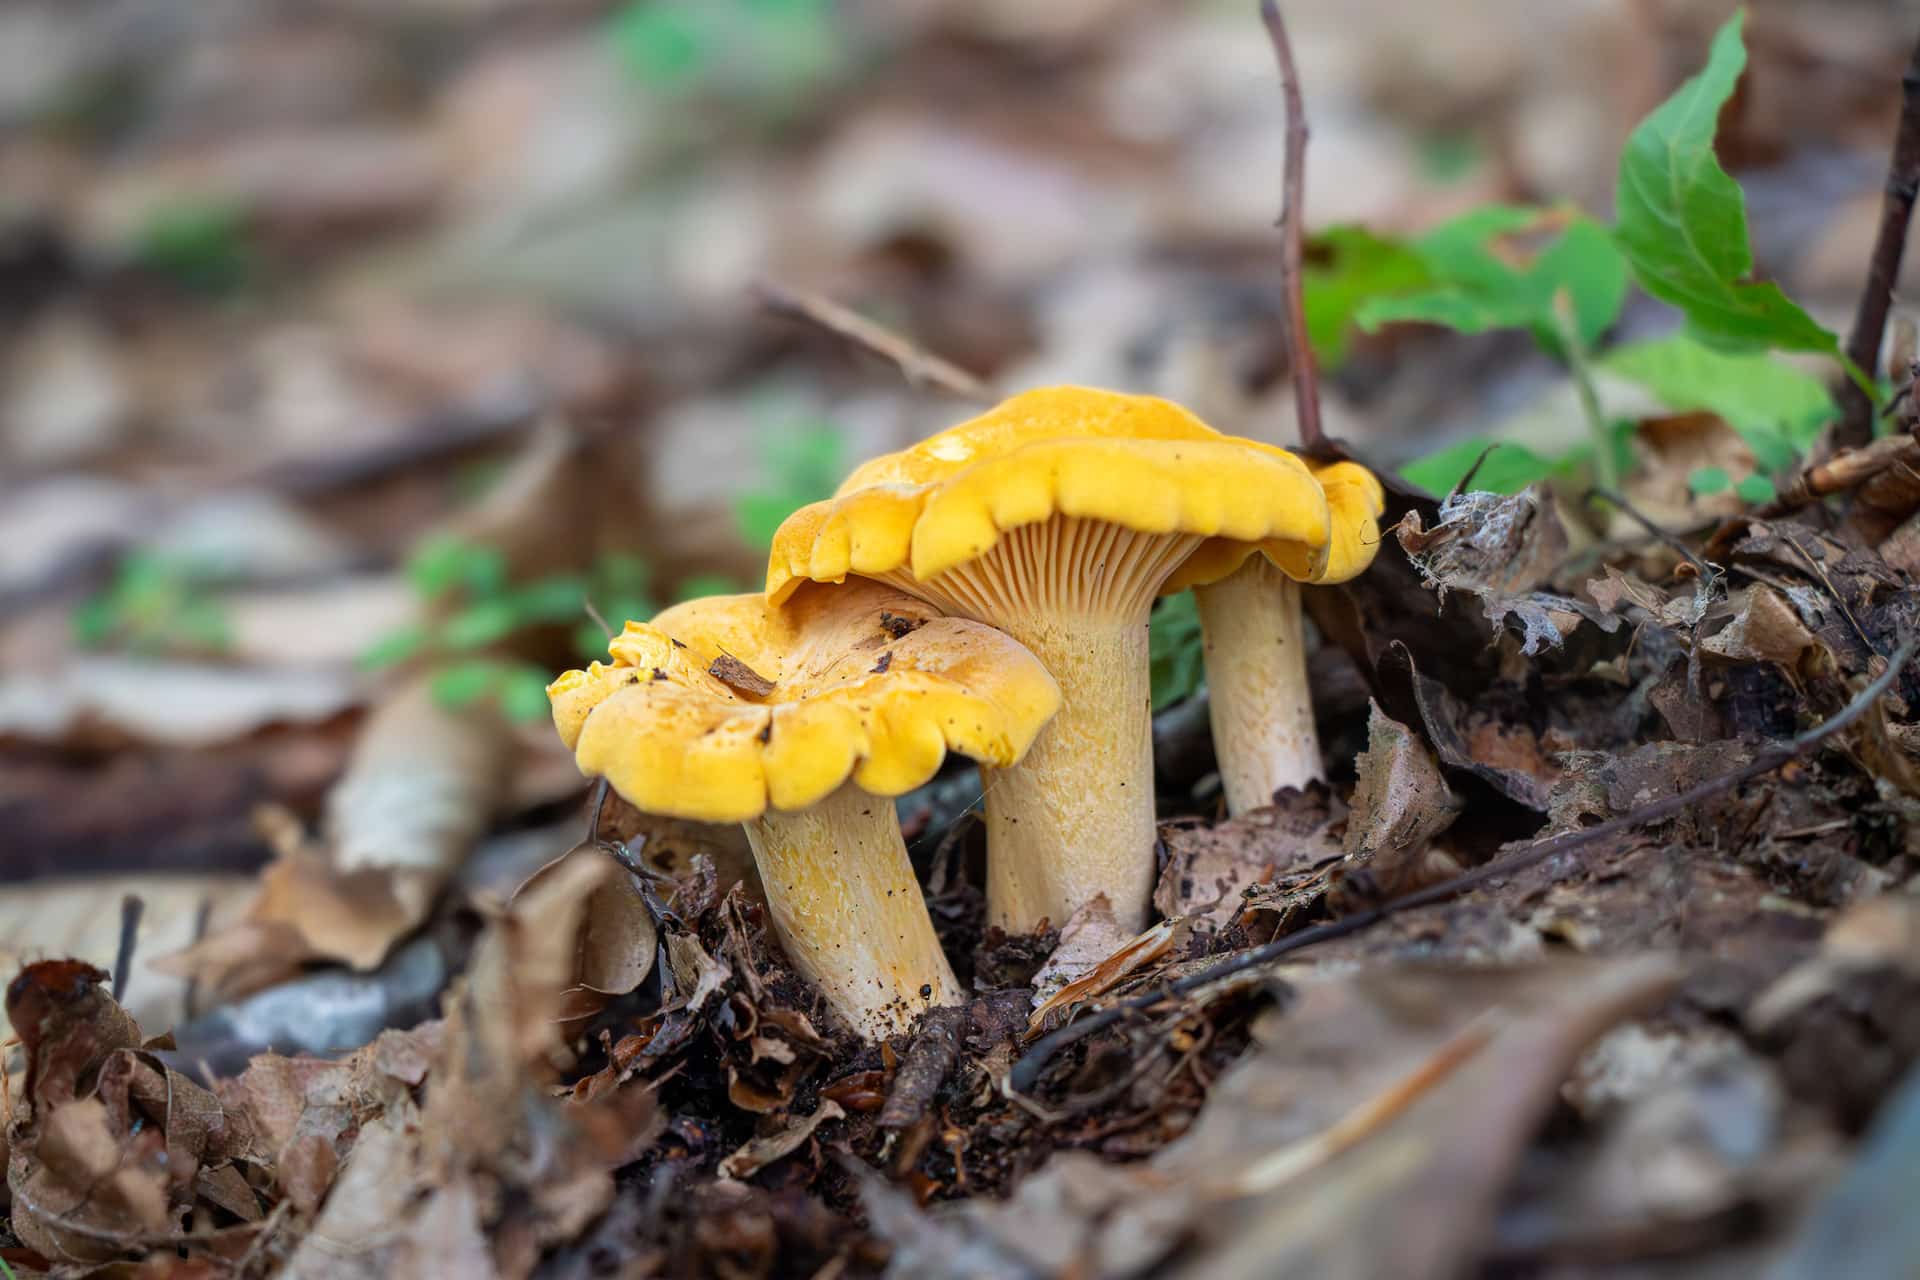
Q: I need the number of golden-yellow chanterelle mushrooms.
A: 3